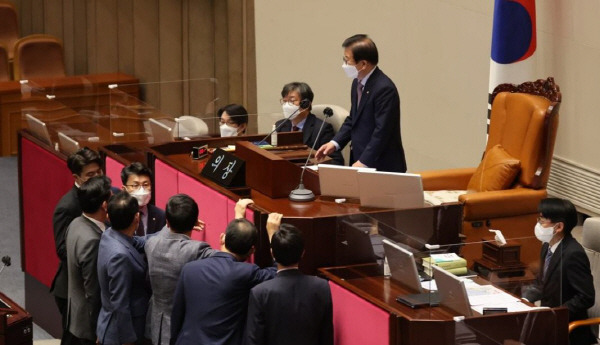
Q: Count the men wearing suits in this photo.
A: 10